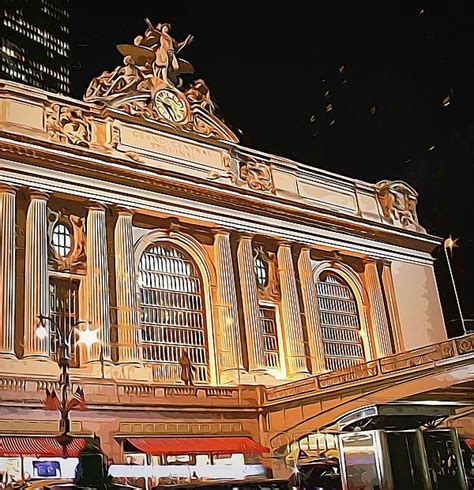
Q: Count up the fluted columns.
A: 10